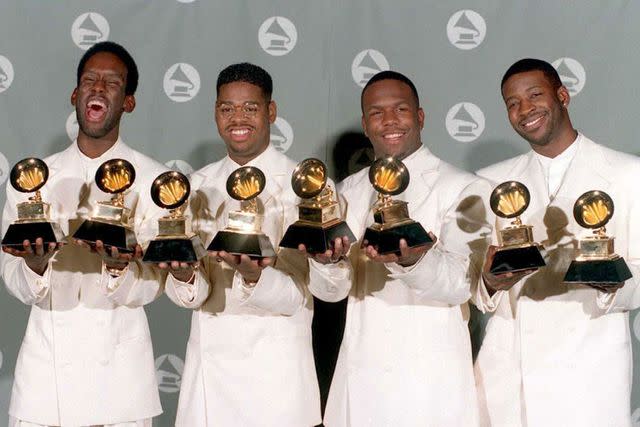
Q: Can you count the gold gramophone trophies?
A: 8